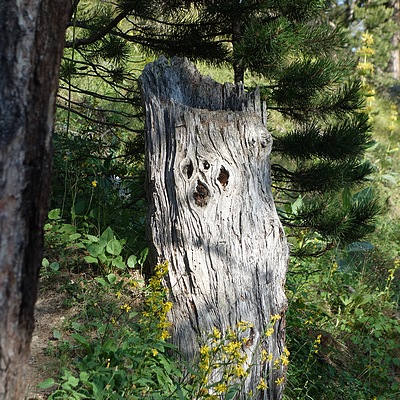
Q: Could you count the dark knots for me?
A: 4